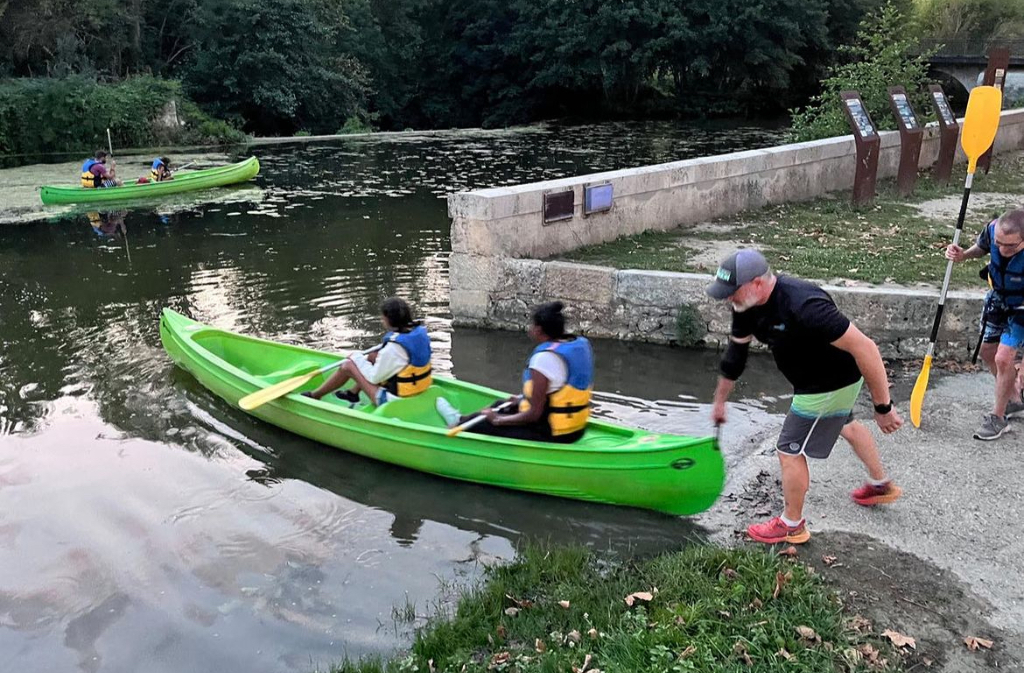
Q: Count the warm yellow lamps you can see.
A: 0